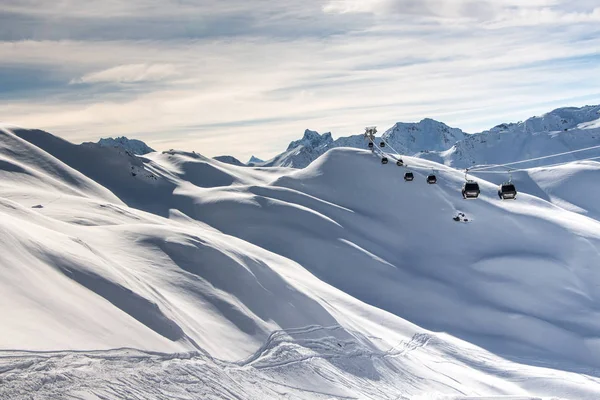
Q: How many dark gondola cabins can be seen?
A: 8